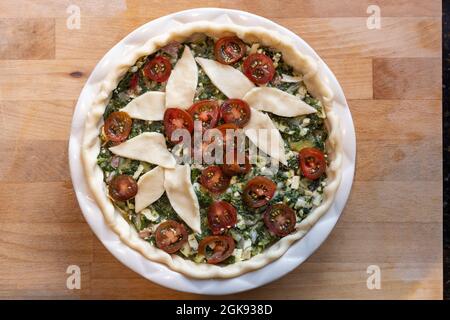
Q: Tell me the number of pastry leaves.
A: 8